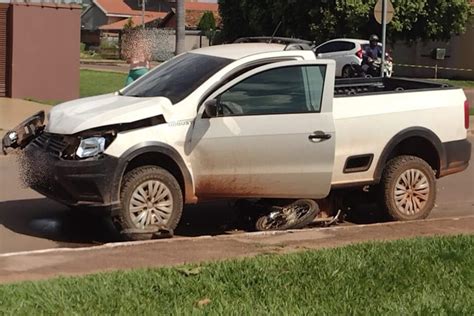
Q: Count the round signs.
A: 1